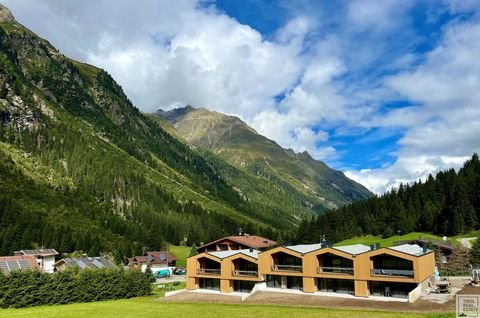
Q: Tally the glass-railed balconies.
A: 5